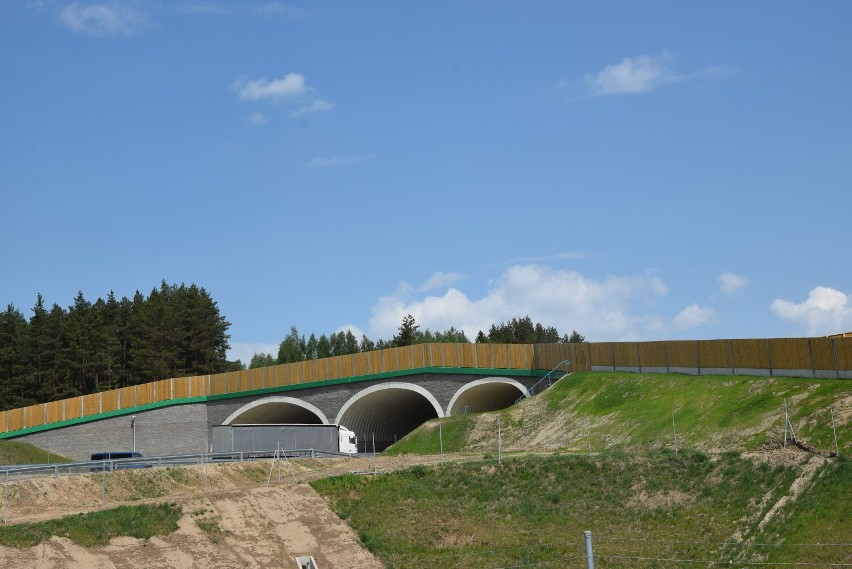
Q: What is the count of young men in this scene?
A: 0